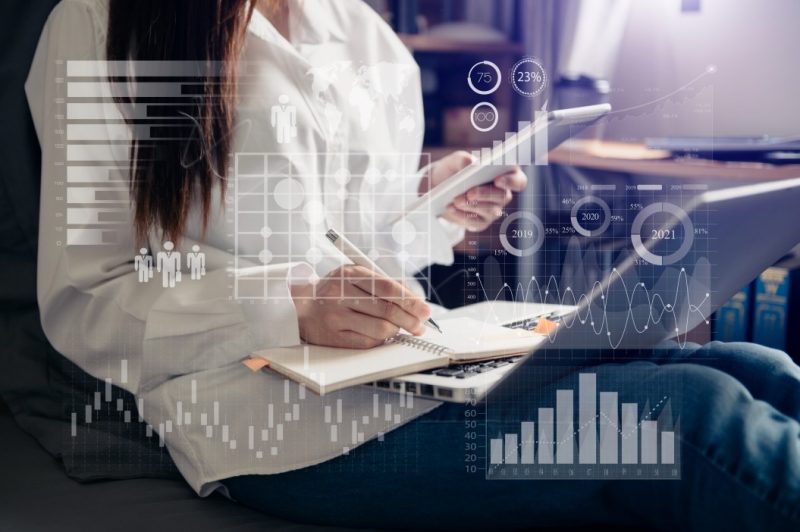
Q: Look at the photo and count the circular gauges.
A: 6